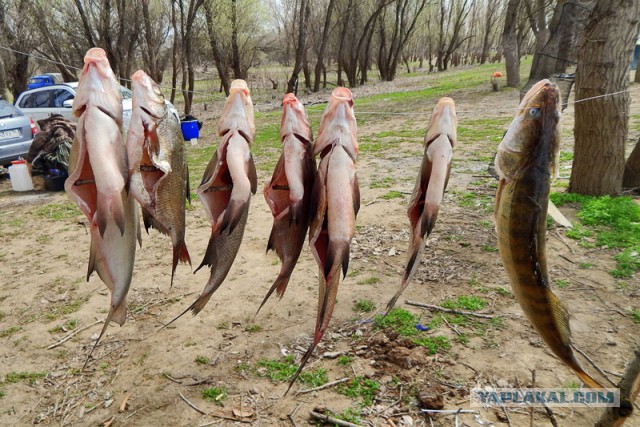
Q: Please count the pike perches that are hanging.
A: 1